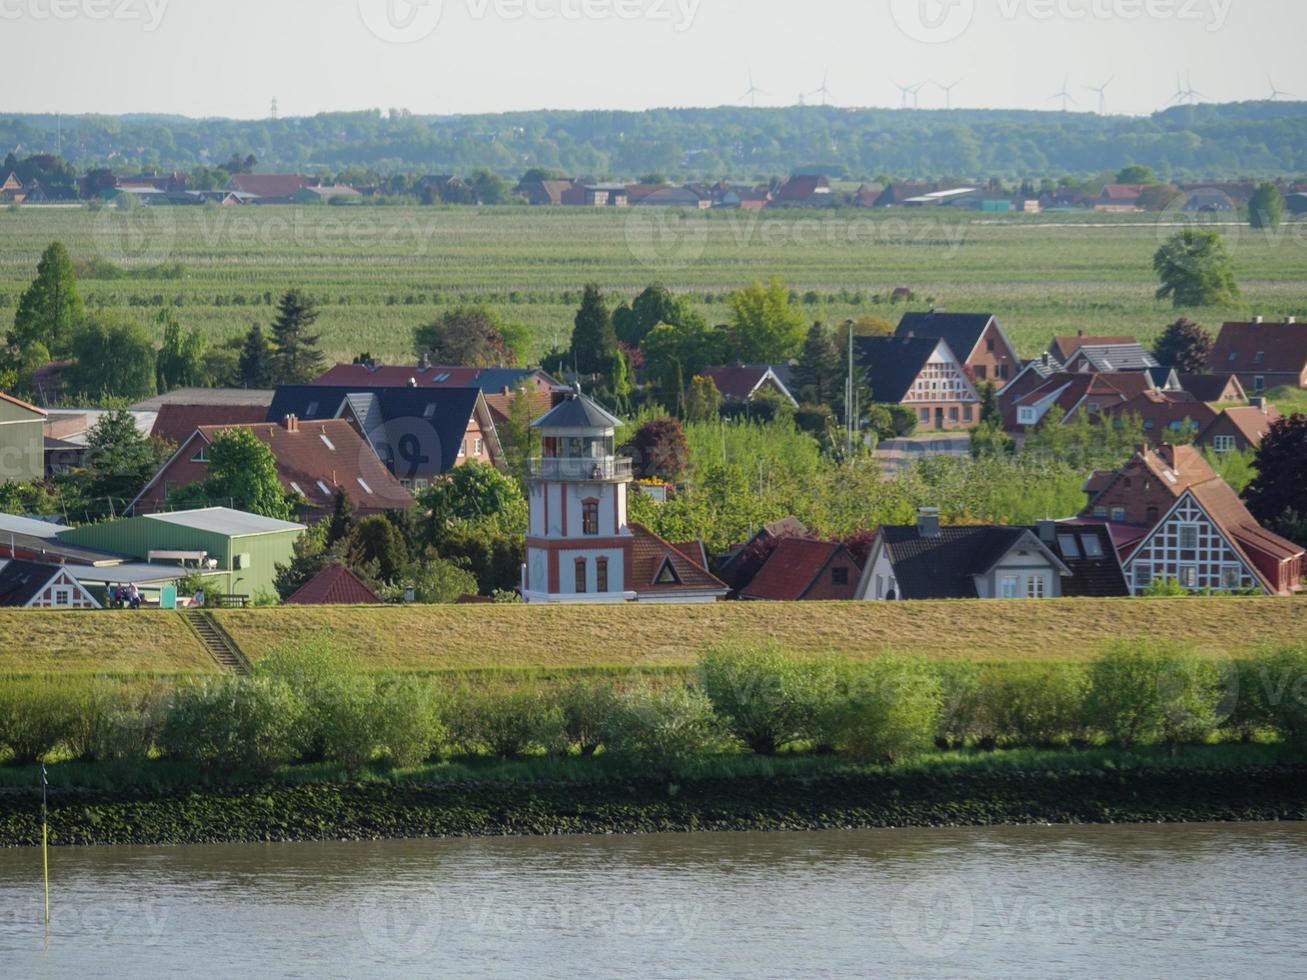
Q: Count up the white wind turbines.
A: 10